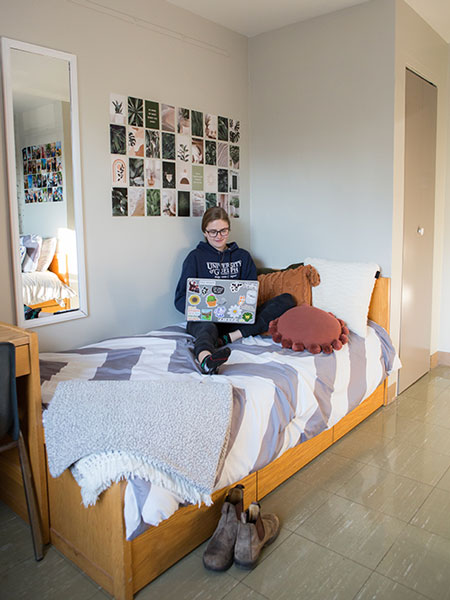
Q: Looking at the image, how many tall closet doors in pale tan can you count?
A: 1